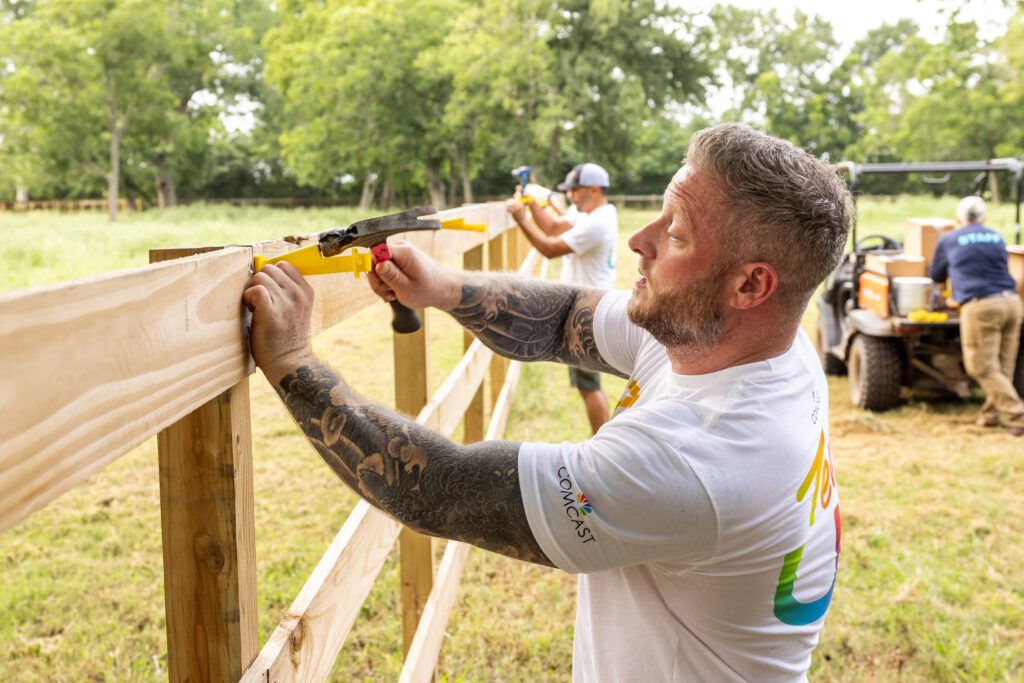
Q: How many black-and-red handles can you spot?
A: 1